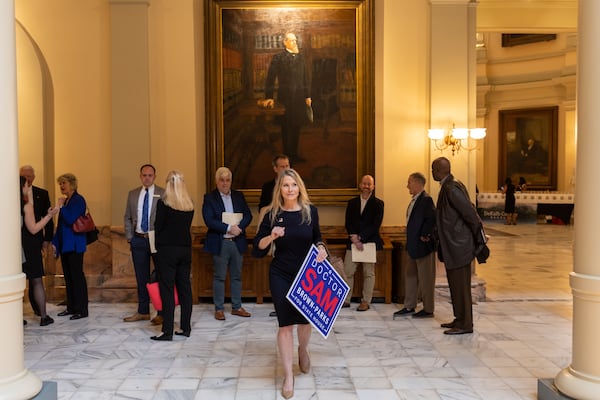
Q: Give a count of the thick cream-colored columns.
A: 2